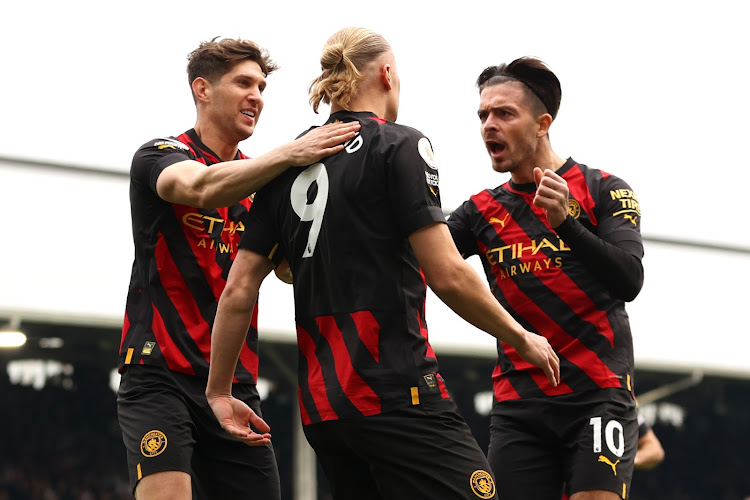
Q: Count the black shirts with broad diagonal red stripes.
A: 3